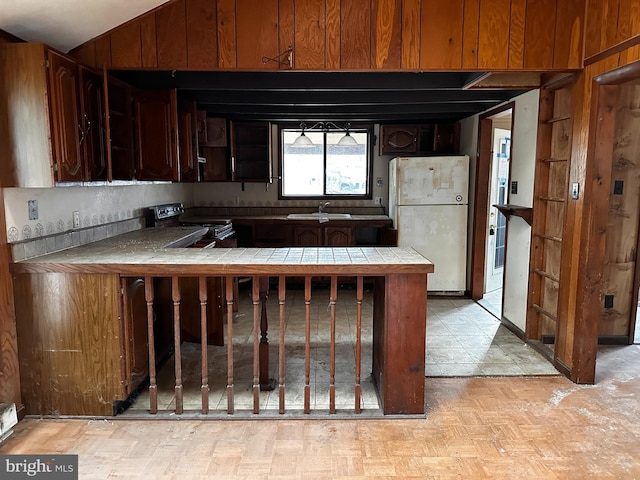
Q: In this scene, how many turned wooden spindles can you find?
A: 9